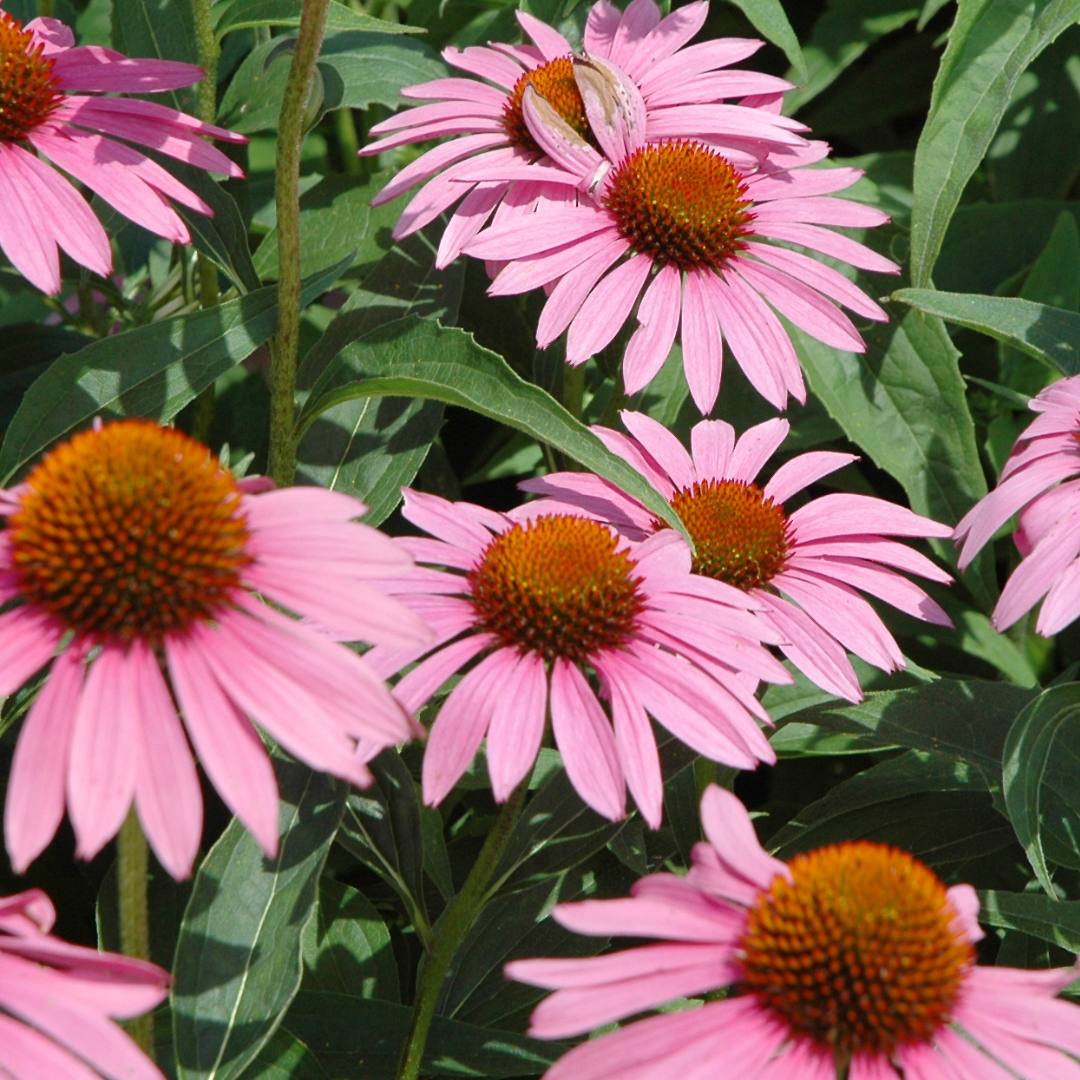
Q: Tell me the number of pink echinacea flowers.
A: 9